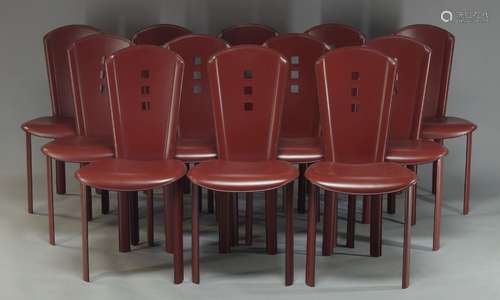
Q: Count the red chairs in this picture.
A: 12